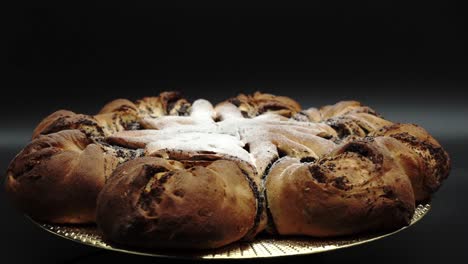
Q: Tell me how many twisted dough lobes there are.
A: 8